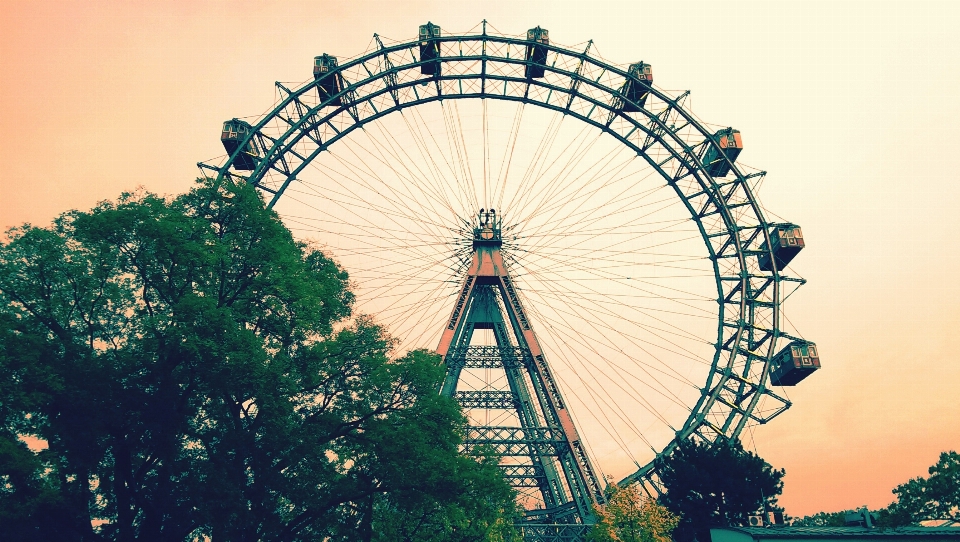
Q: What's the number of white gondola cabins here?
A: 0